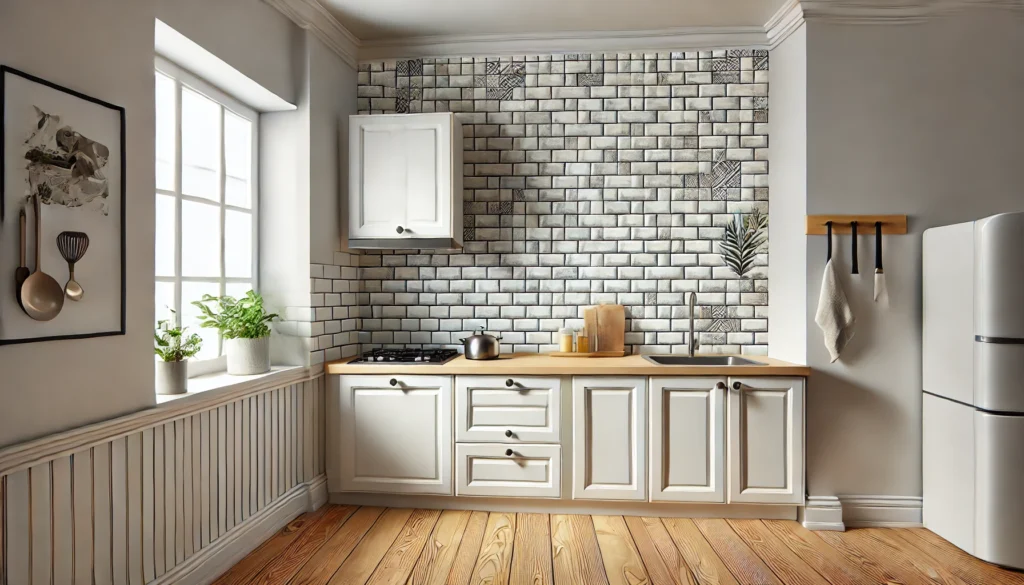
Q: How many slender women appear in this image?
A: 0